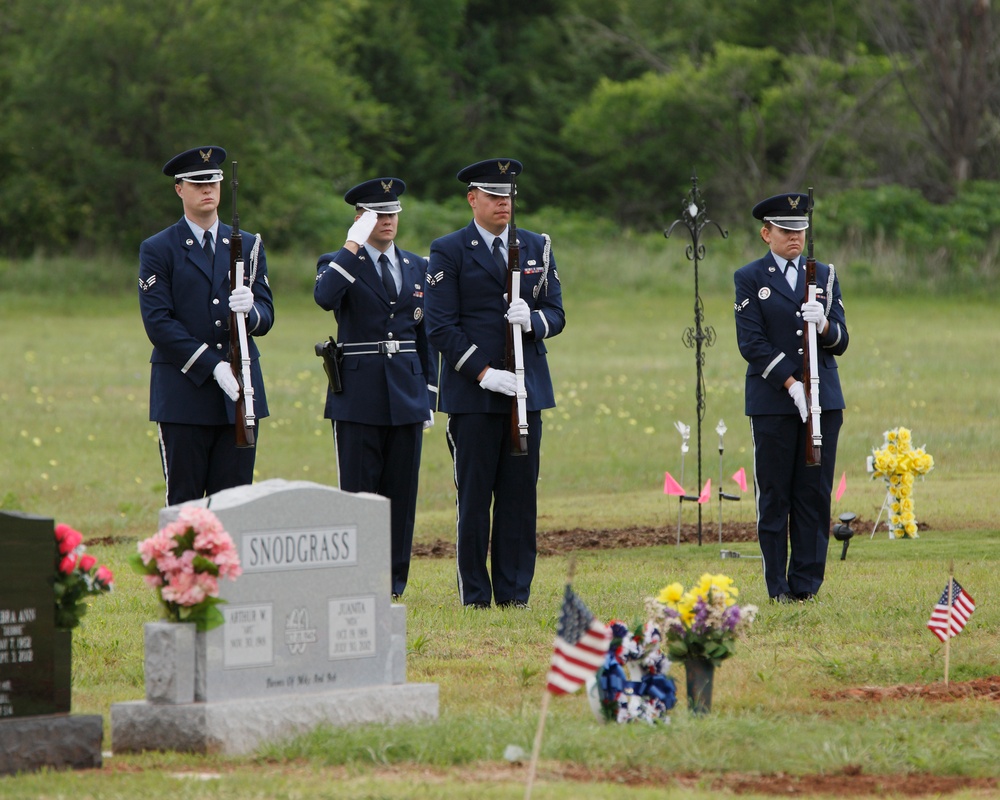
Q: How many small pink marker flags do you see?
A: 4